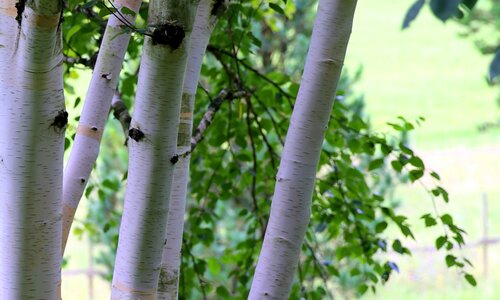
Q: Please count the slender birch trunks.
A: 5